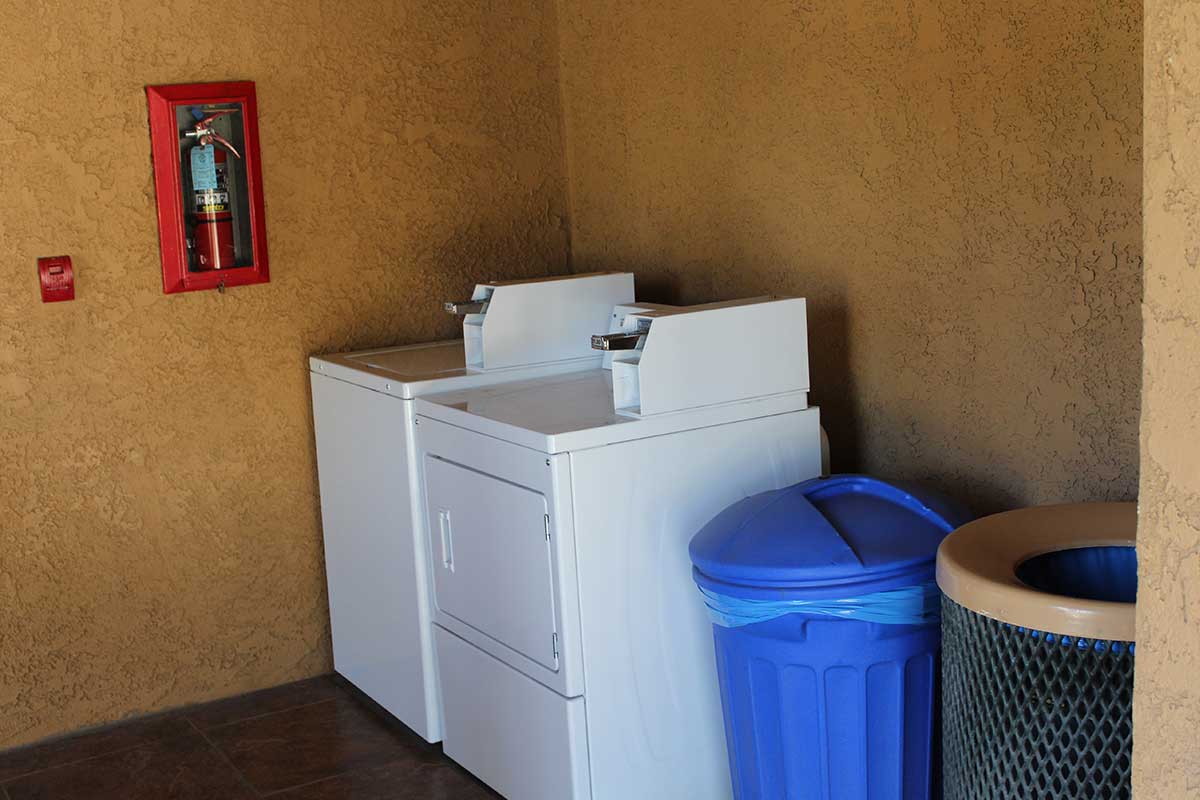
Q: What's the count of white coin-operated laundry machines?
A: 2